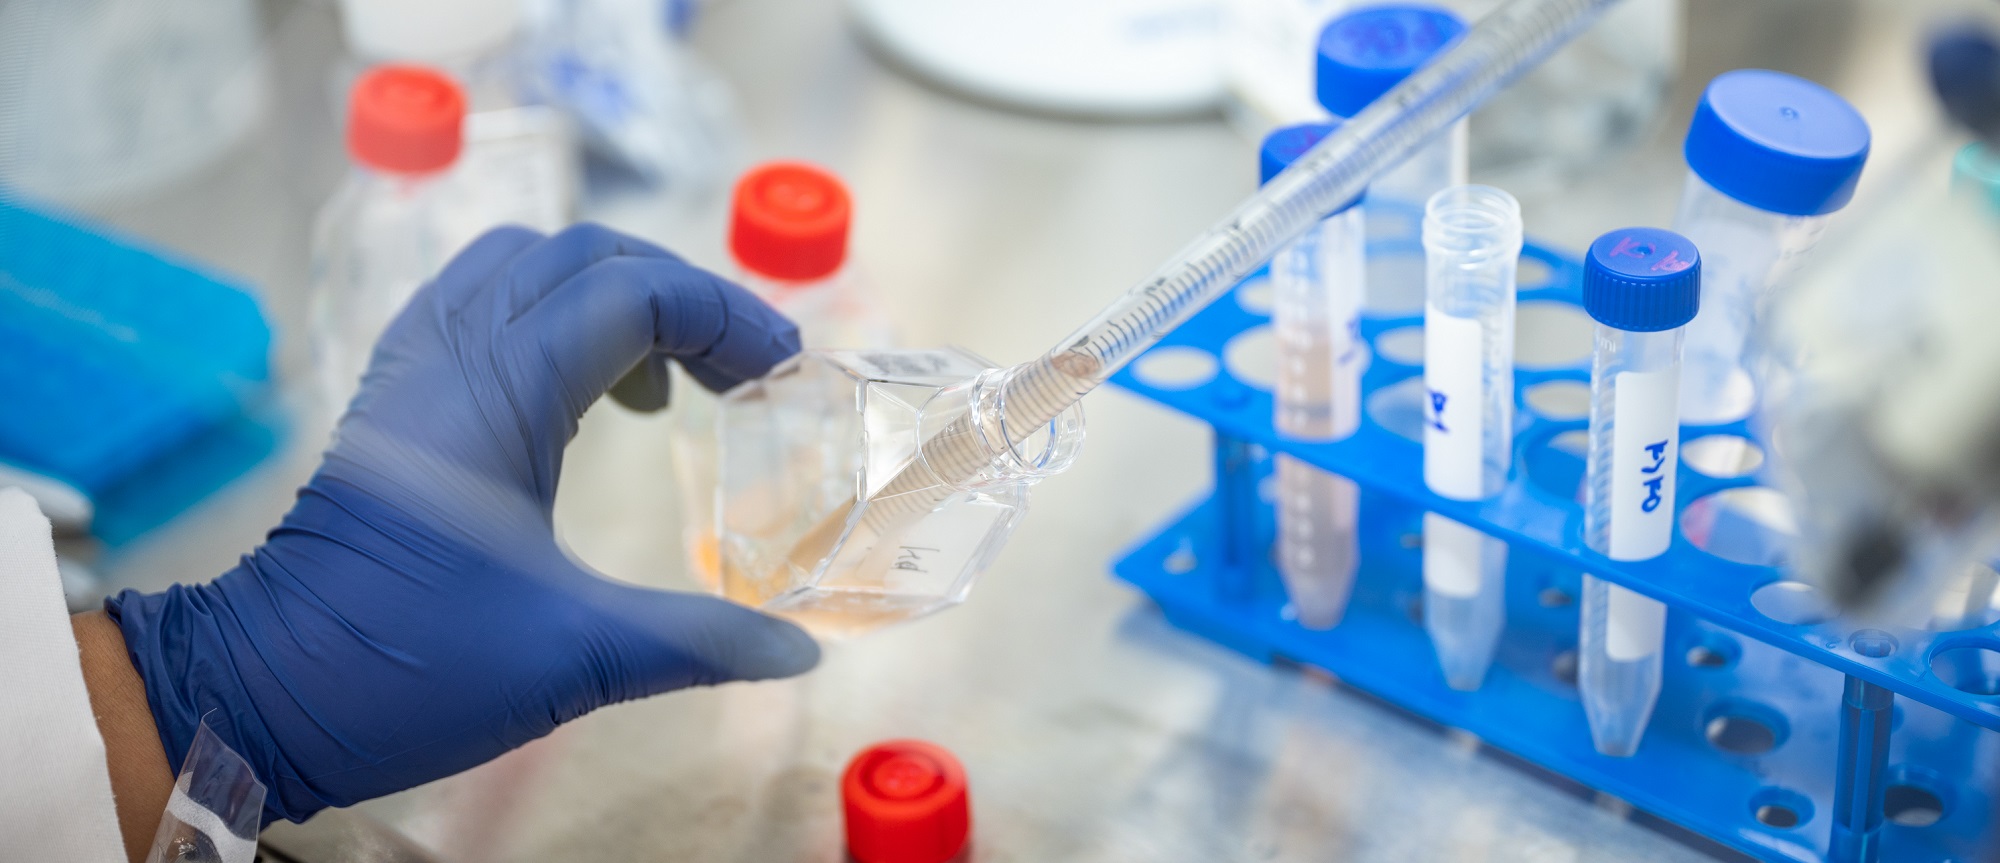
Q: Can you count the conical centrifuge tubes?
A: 5